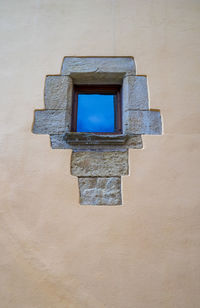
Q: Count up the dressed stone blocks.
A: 8